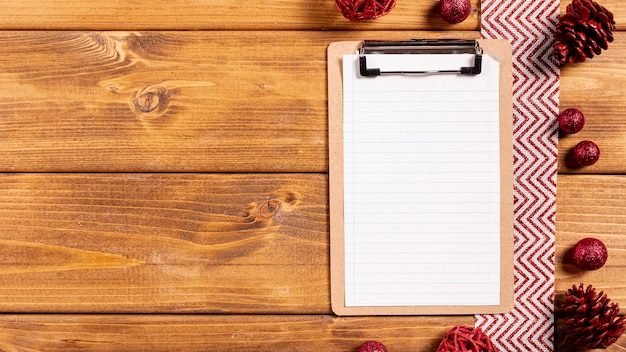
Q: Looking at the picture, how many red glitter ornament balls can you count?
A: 5